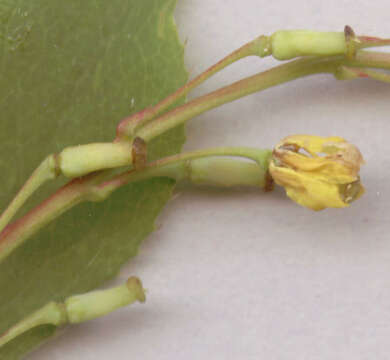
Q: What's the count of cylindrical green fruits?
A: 4